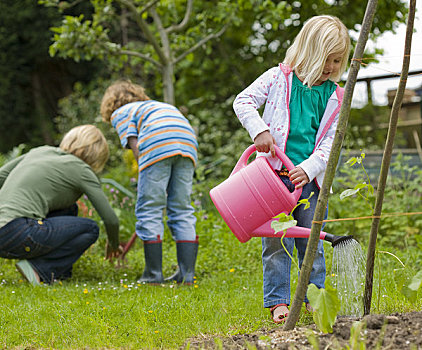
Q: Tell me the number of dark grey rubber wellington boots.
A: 2